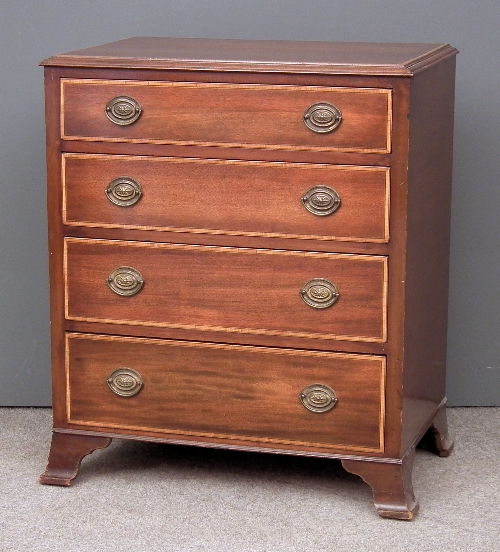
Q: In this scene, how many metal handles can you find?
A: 8